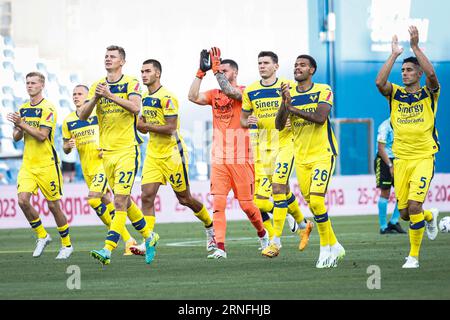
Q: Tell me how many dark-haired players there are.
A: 5